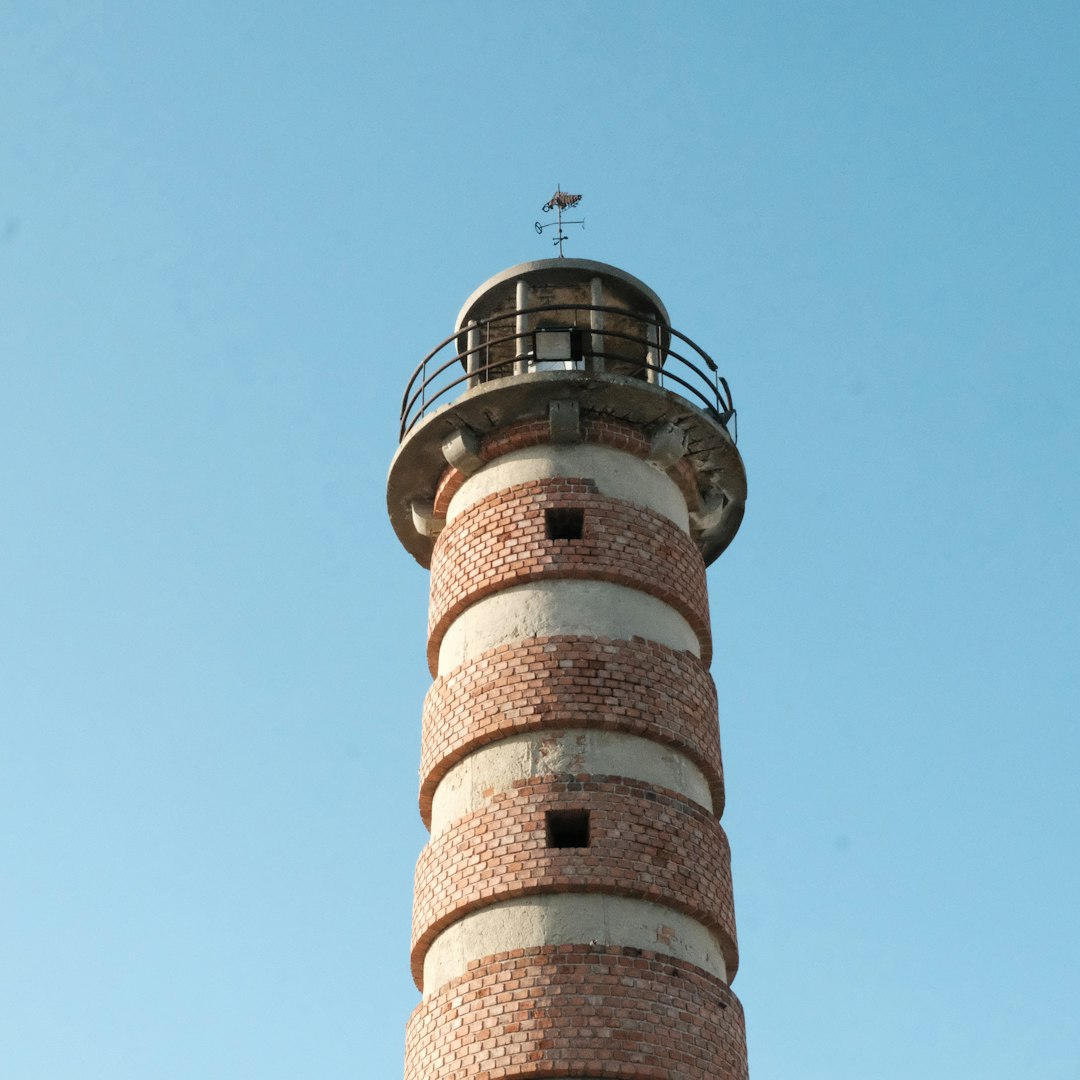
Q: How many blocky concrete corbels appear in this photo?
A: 5